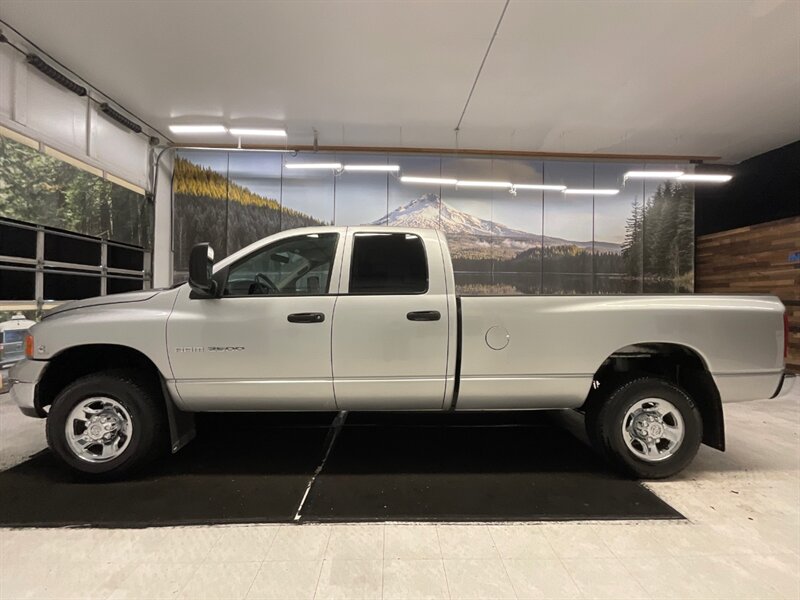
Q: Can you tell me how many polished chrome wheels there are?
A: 2